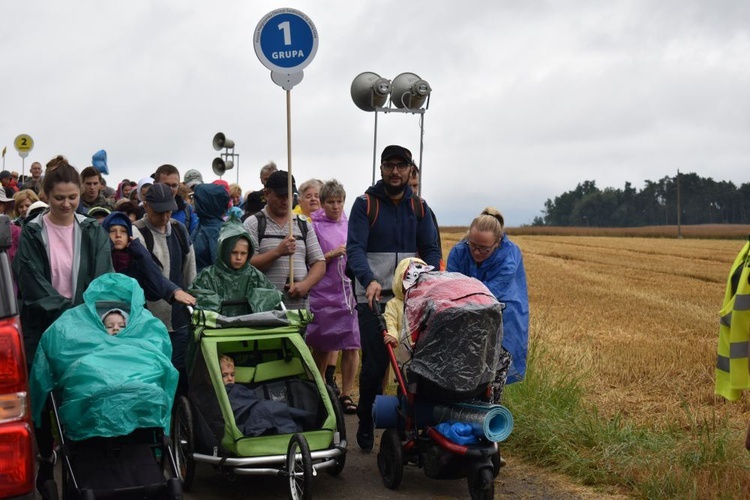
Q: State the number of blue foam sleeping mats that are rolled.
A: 2